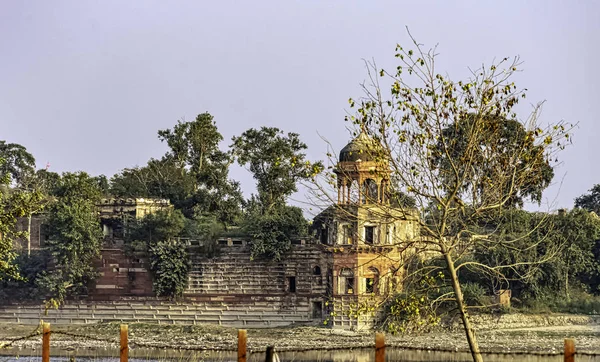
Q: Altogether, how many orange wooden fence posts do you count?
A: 5